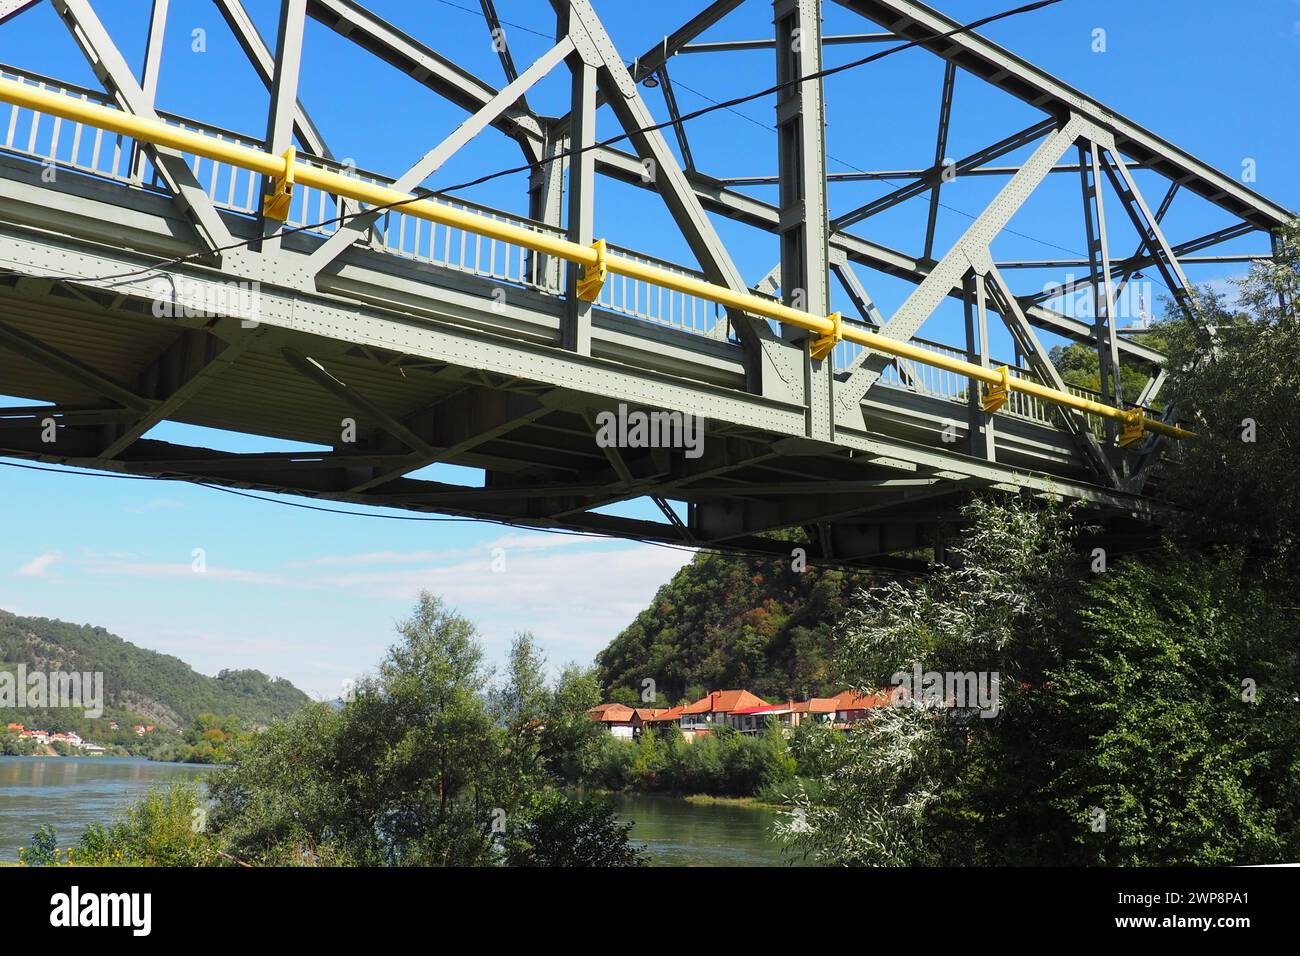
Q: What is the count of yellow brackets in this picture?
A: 5